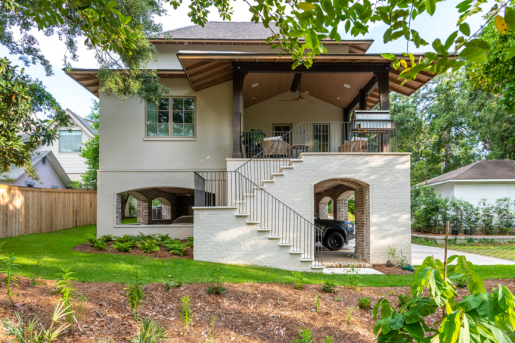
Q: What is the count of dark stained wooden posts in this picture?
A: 4